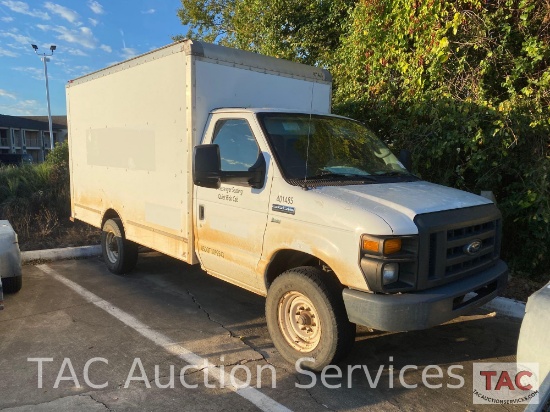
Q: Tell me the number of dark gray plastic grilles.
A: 1